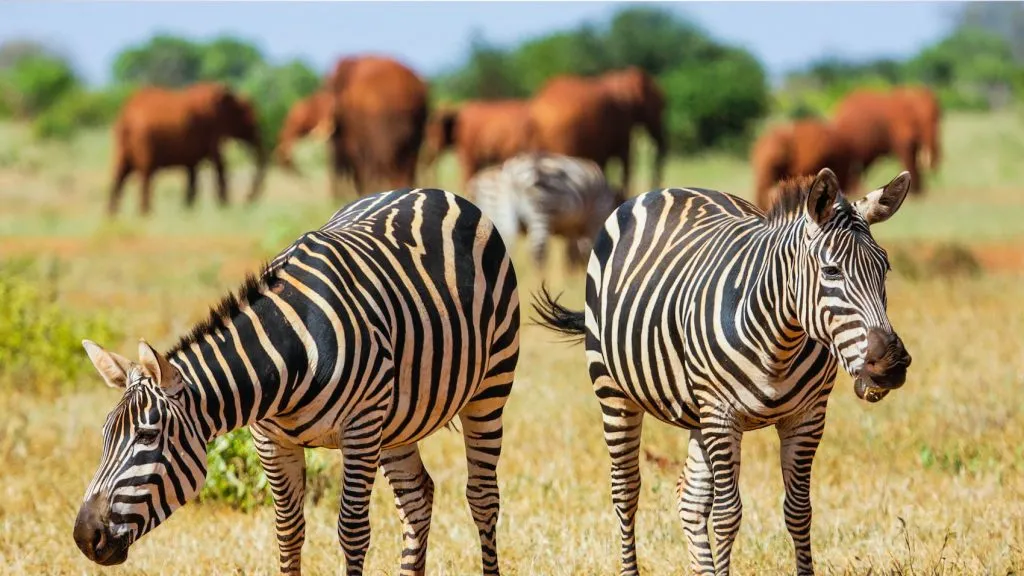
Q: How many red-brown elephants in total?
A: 7